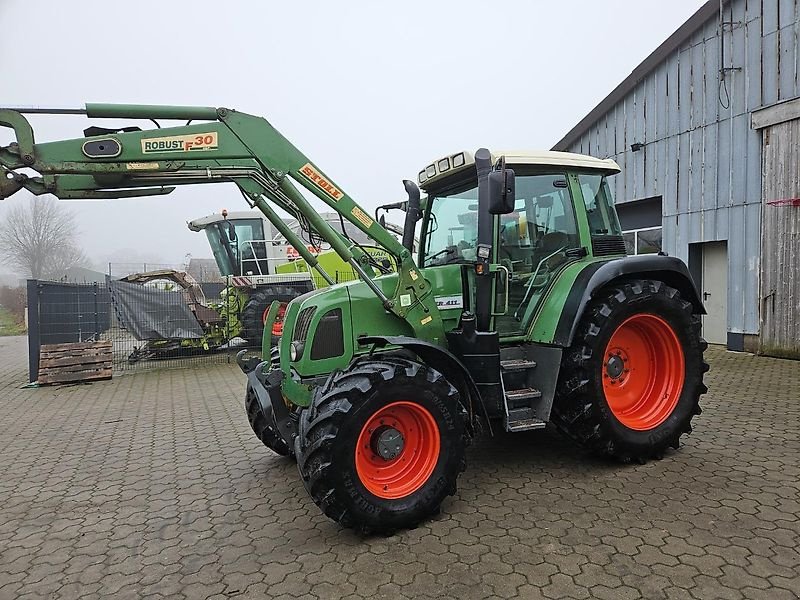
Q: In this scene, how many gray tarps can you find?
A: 1